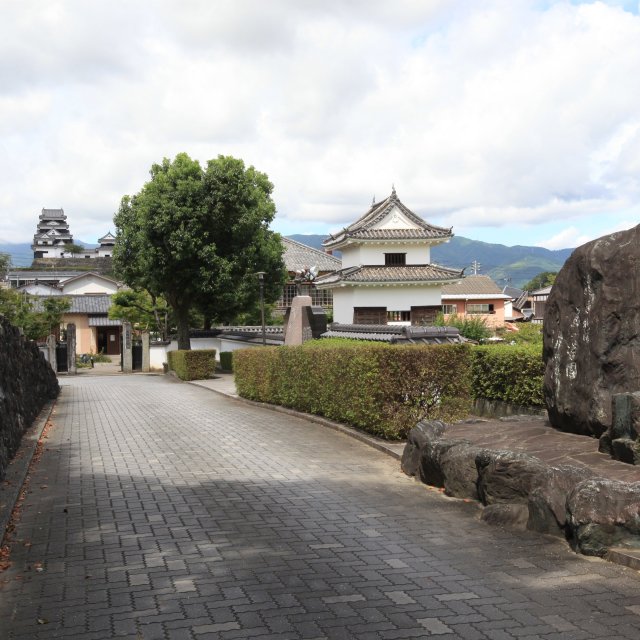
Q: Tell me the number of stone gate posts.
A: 4